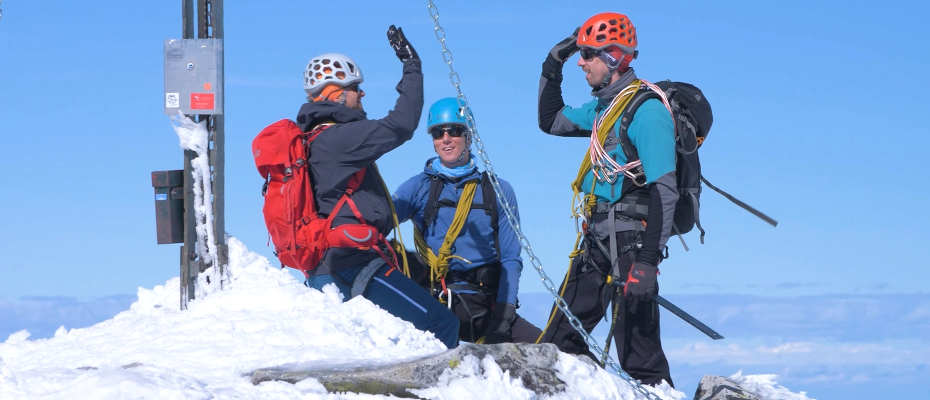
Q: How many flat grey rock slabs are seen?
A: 2